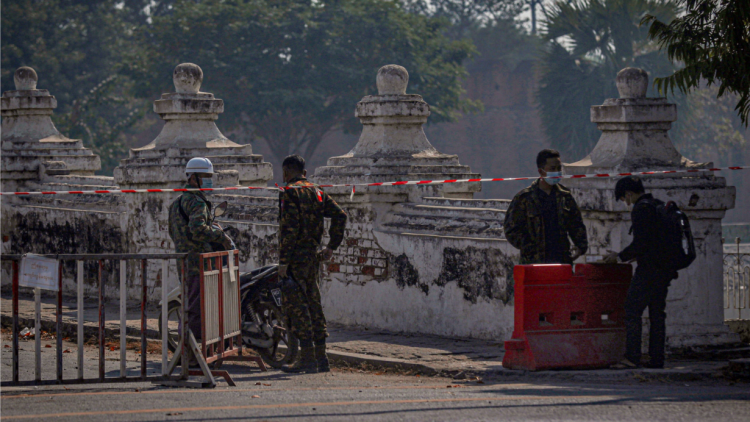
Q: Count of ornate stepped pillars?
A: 4